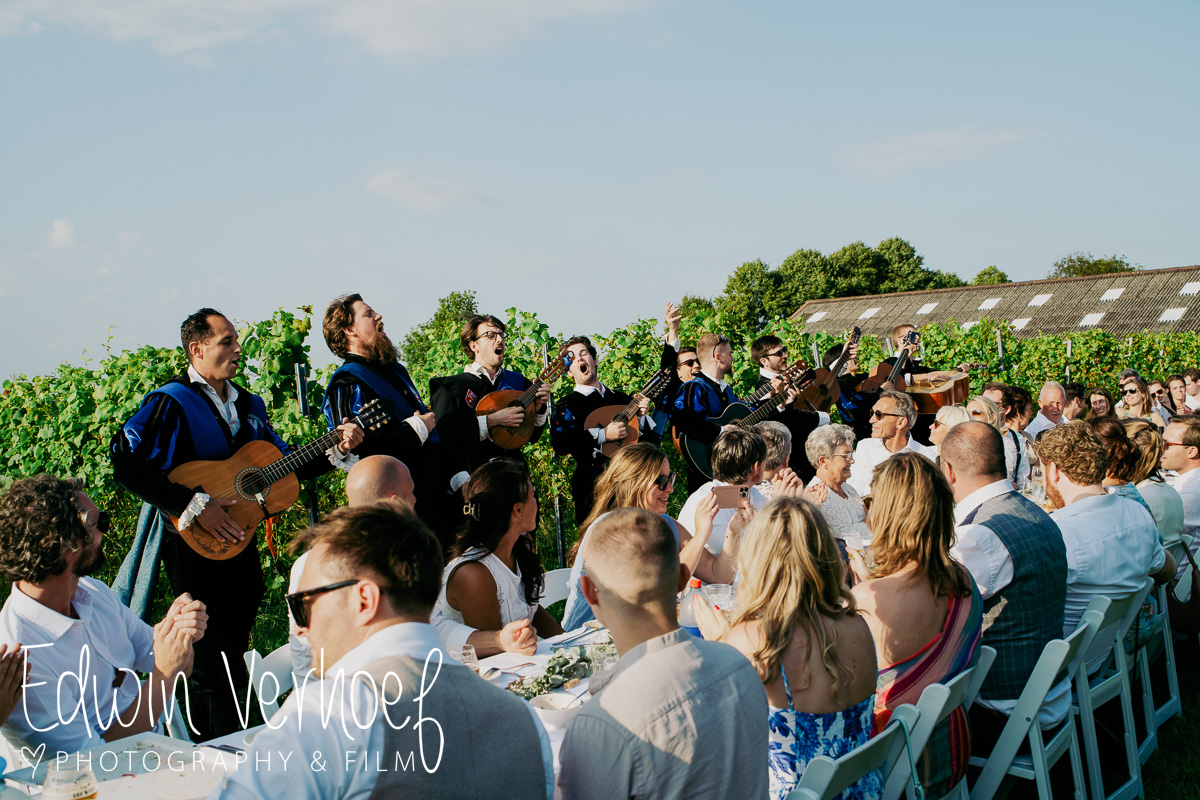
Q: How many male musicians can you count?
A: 9